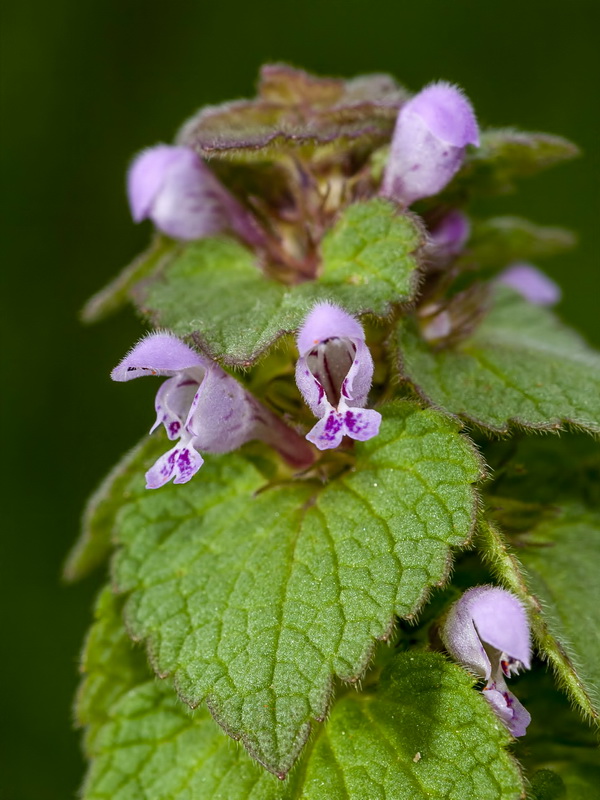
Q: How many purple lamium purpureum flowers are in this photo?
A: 7